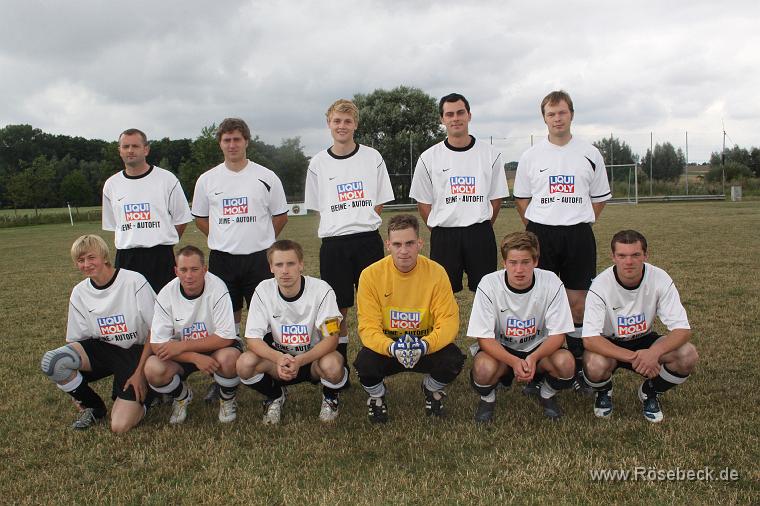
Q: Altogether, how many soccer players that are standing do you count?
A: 5